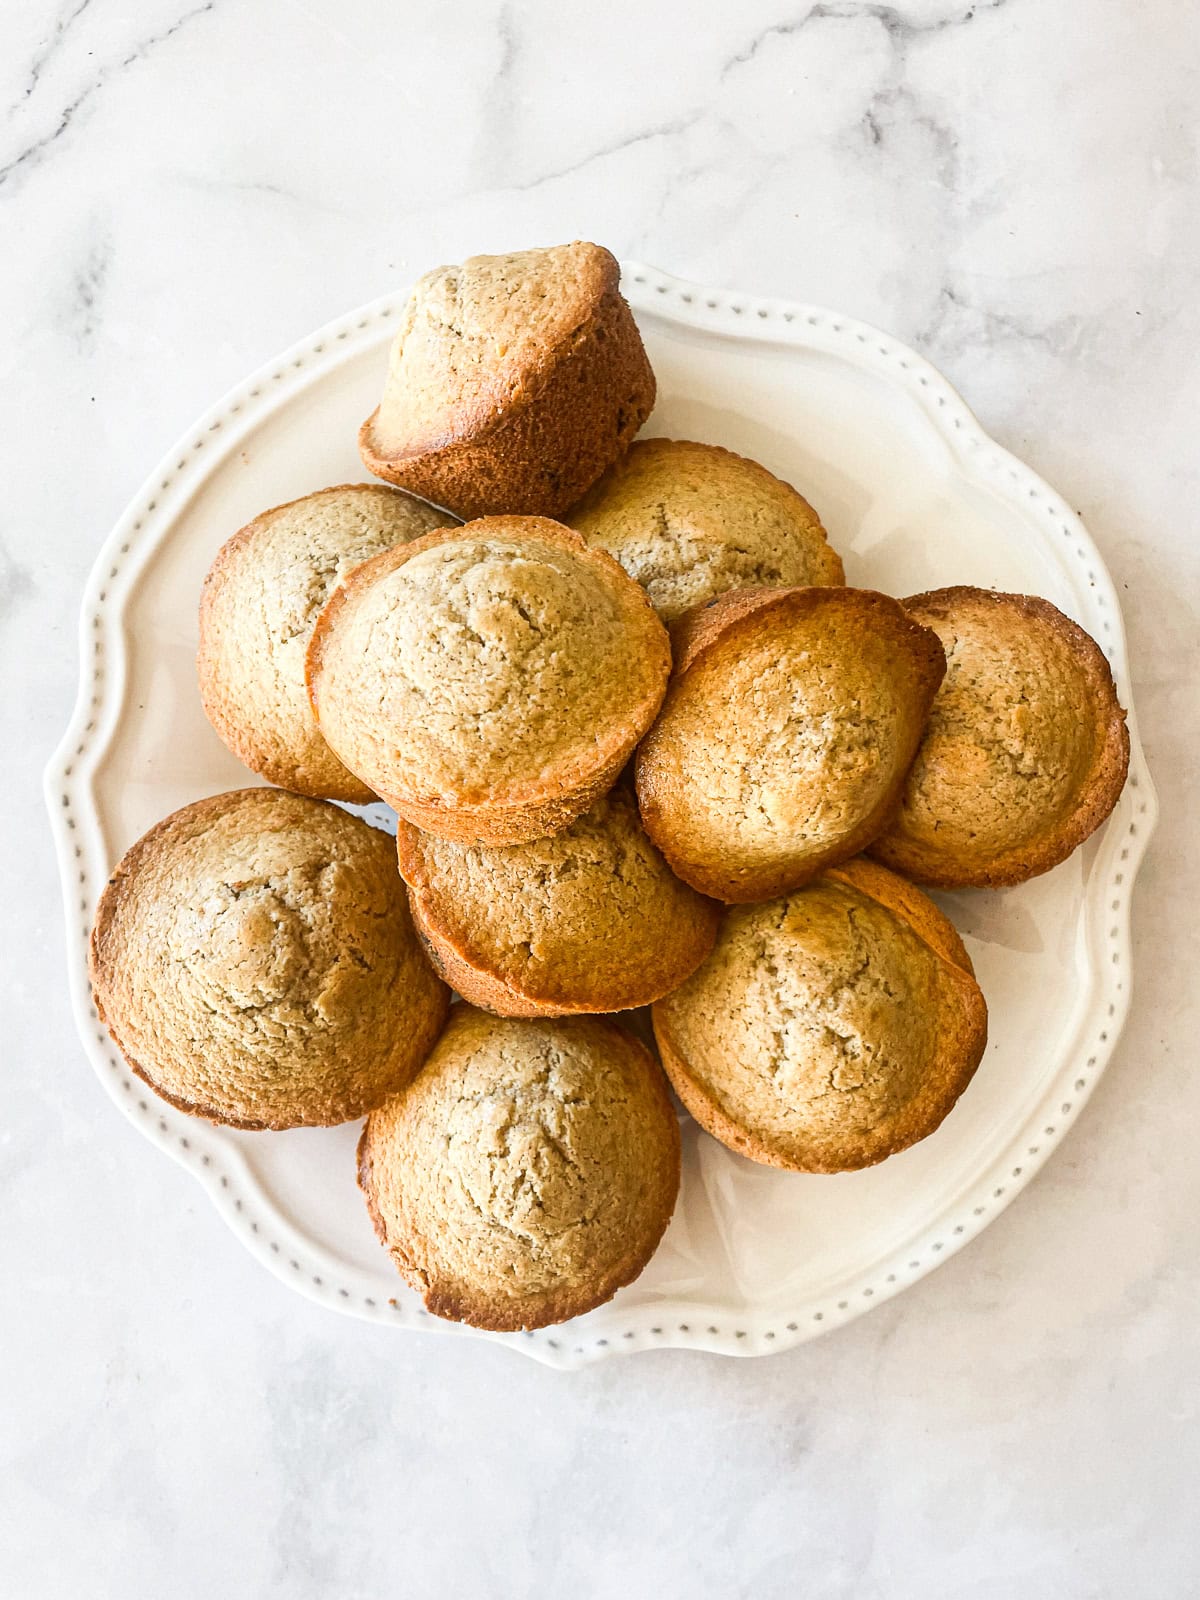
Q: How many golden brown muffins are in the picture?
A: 10